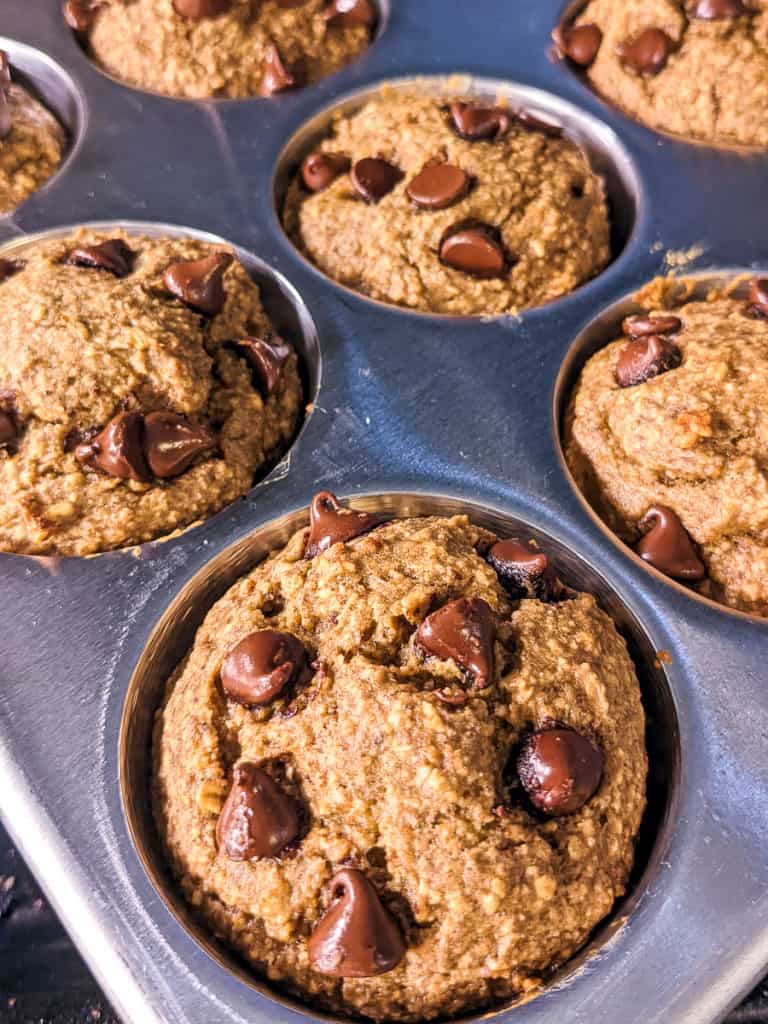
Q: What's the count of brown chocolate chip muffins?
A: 7